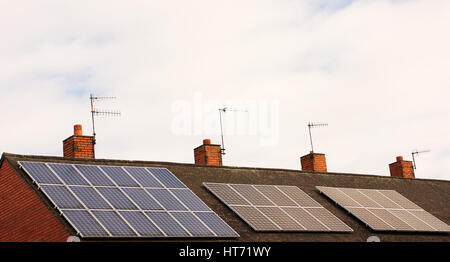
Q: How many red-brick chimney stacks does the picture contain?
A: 4